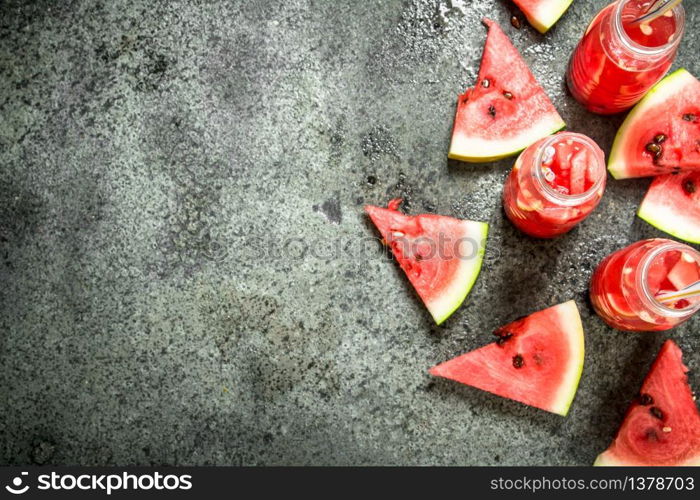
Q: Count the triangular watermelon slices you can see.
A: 7